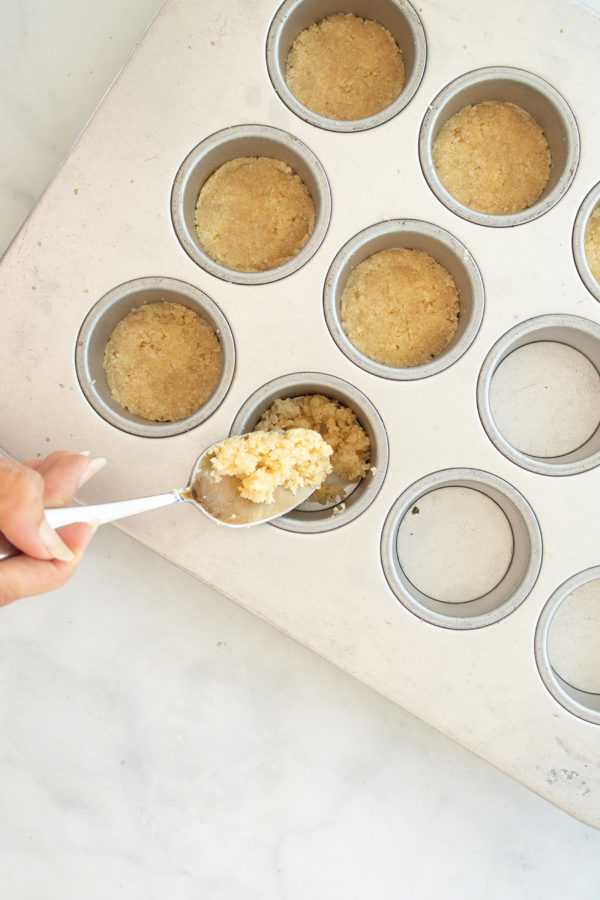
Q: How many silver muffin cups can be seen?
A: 10